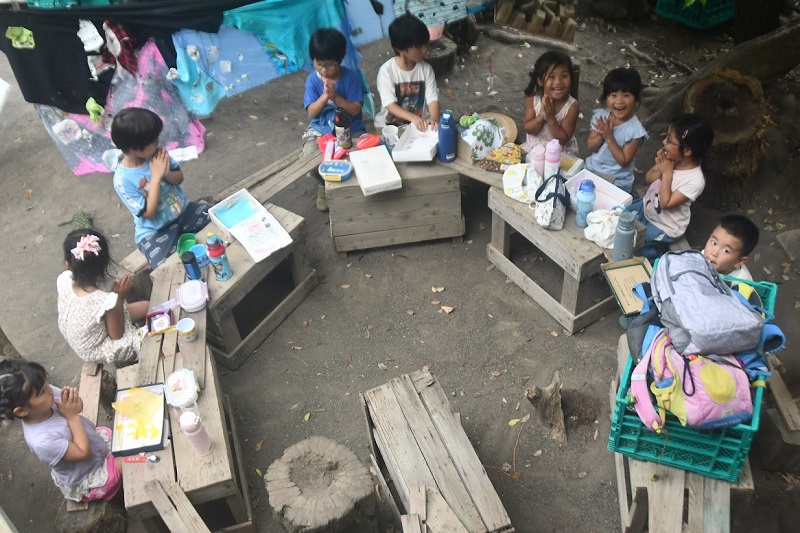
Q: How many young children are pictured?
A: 9